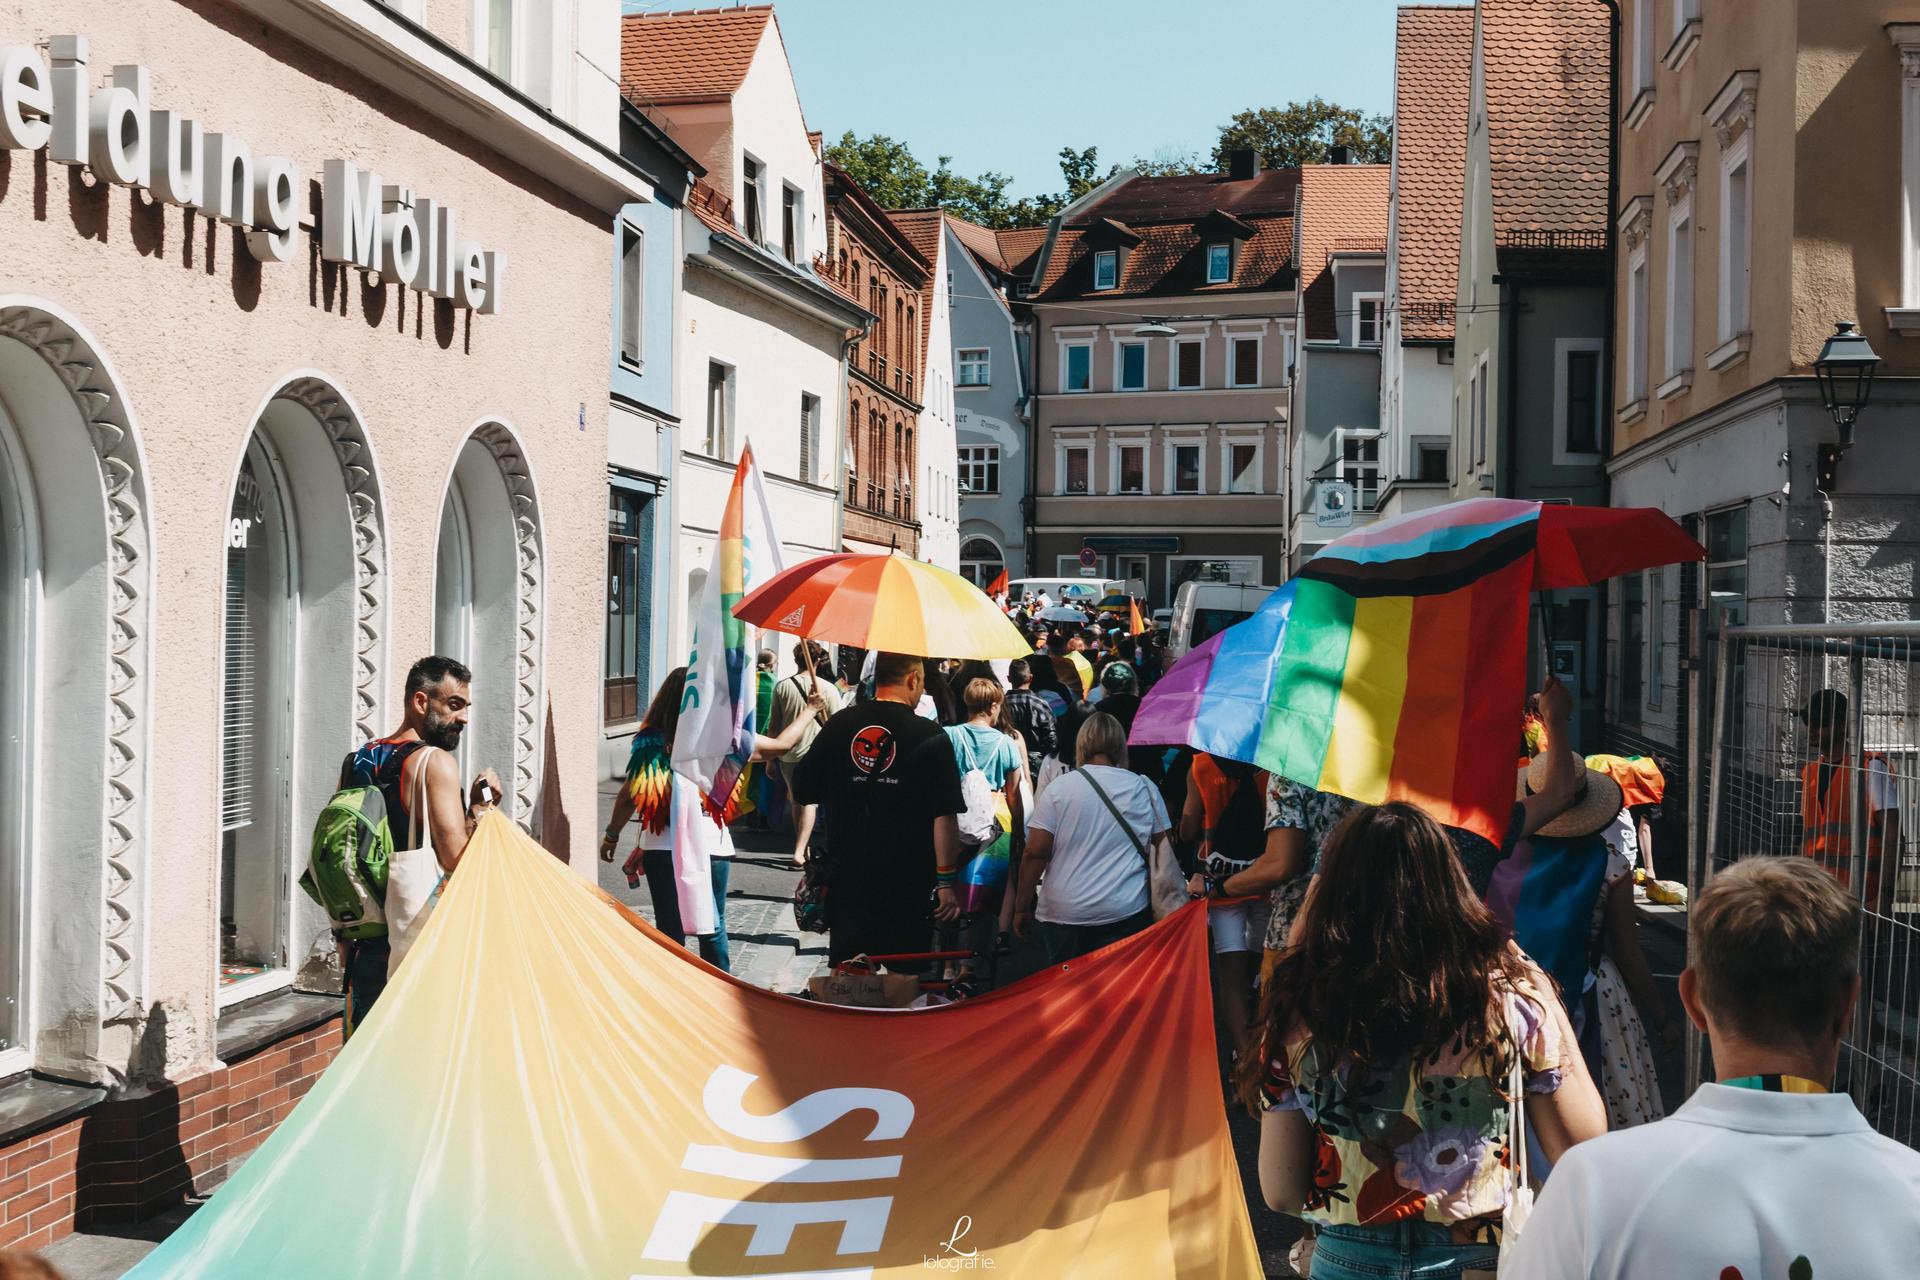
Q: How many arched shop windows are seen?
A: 3